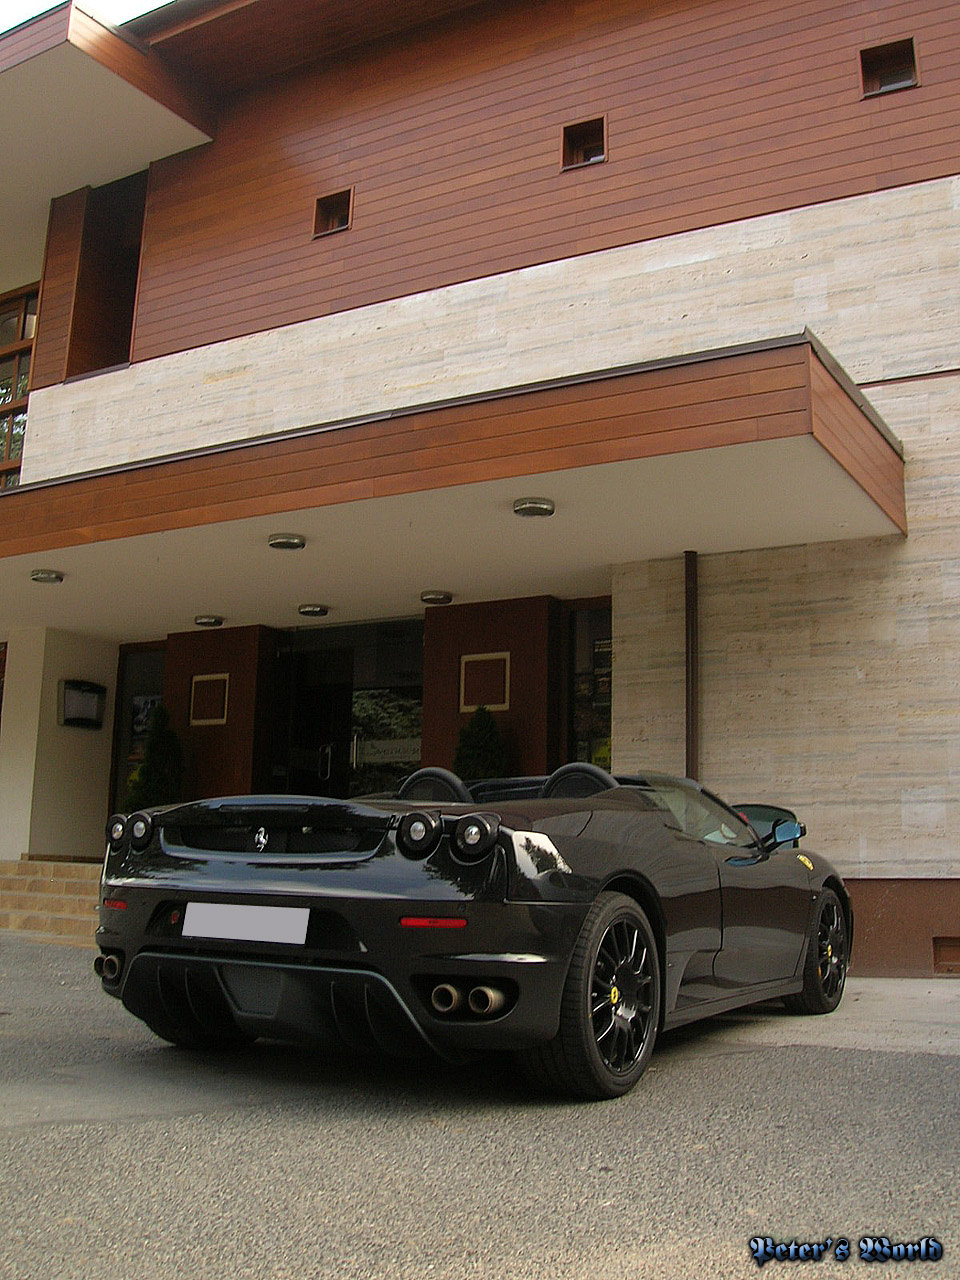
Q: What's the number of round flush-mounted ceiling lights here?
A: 6